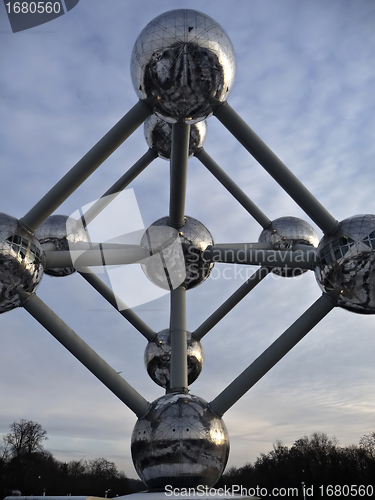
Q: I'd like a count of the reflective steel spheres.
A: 9